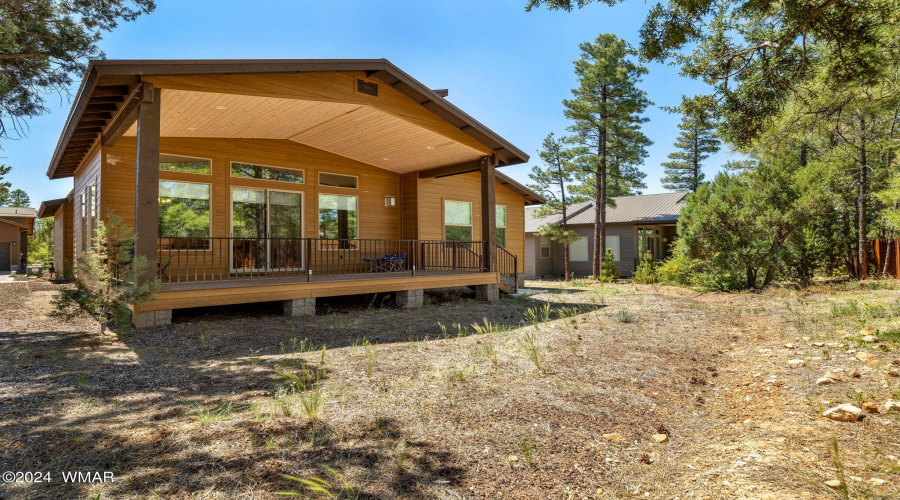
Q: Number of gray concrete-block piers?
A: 4